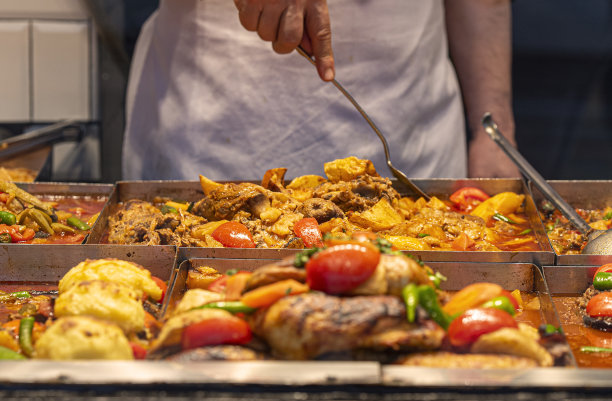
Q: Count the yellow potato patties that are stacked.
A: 3